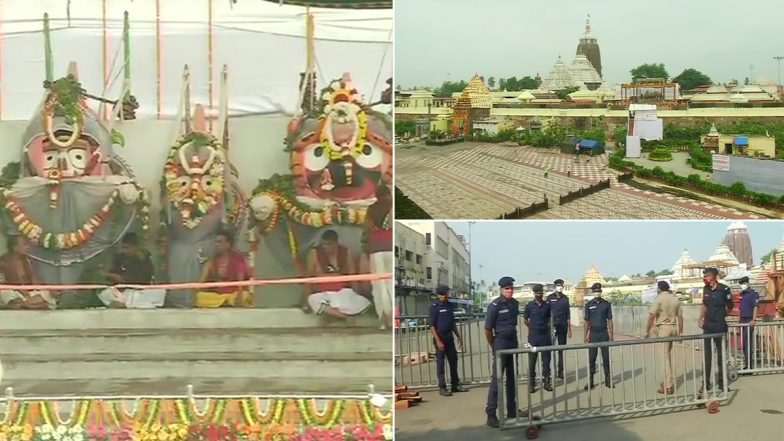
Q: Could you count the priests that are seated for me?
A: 4